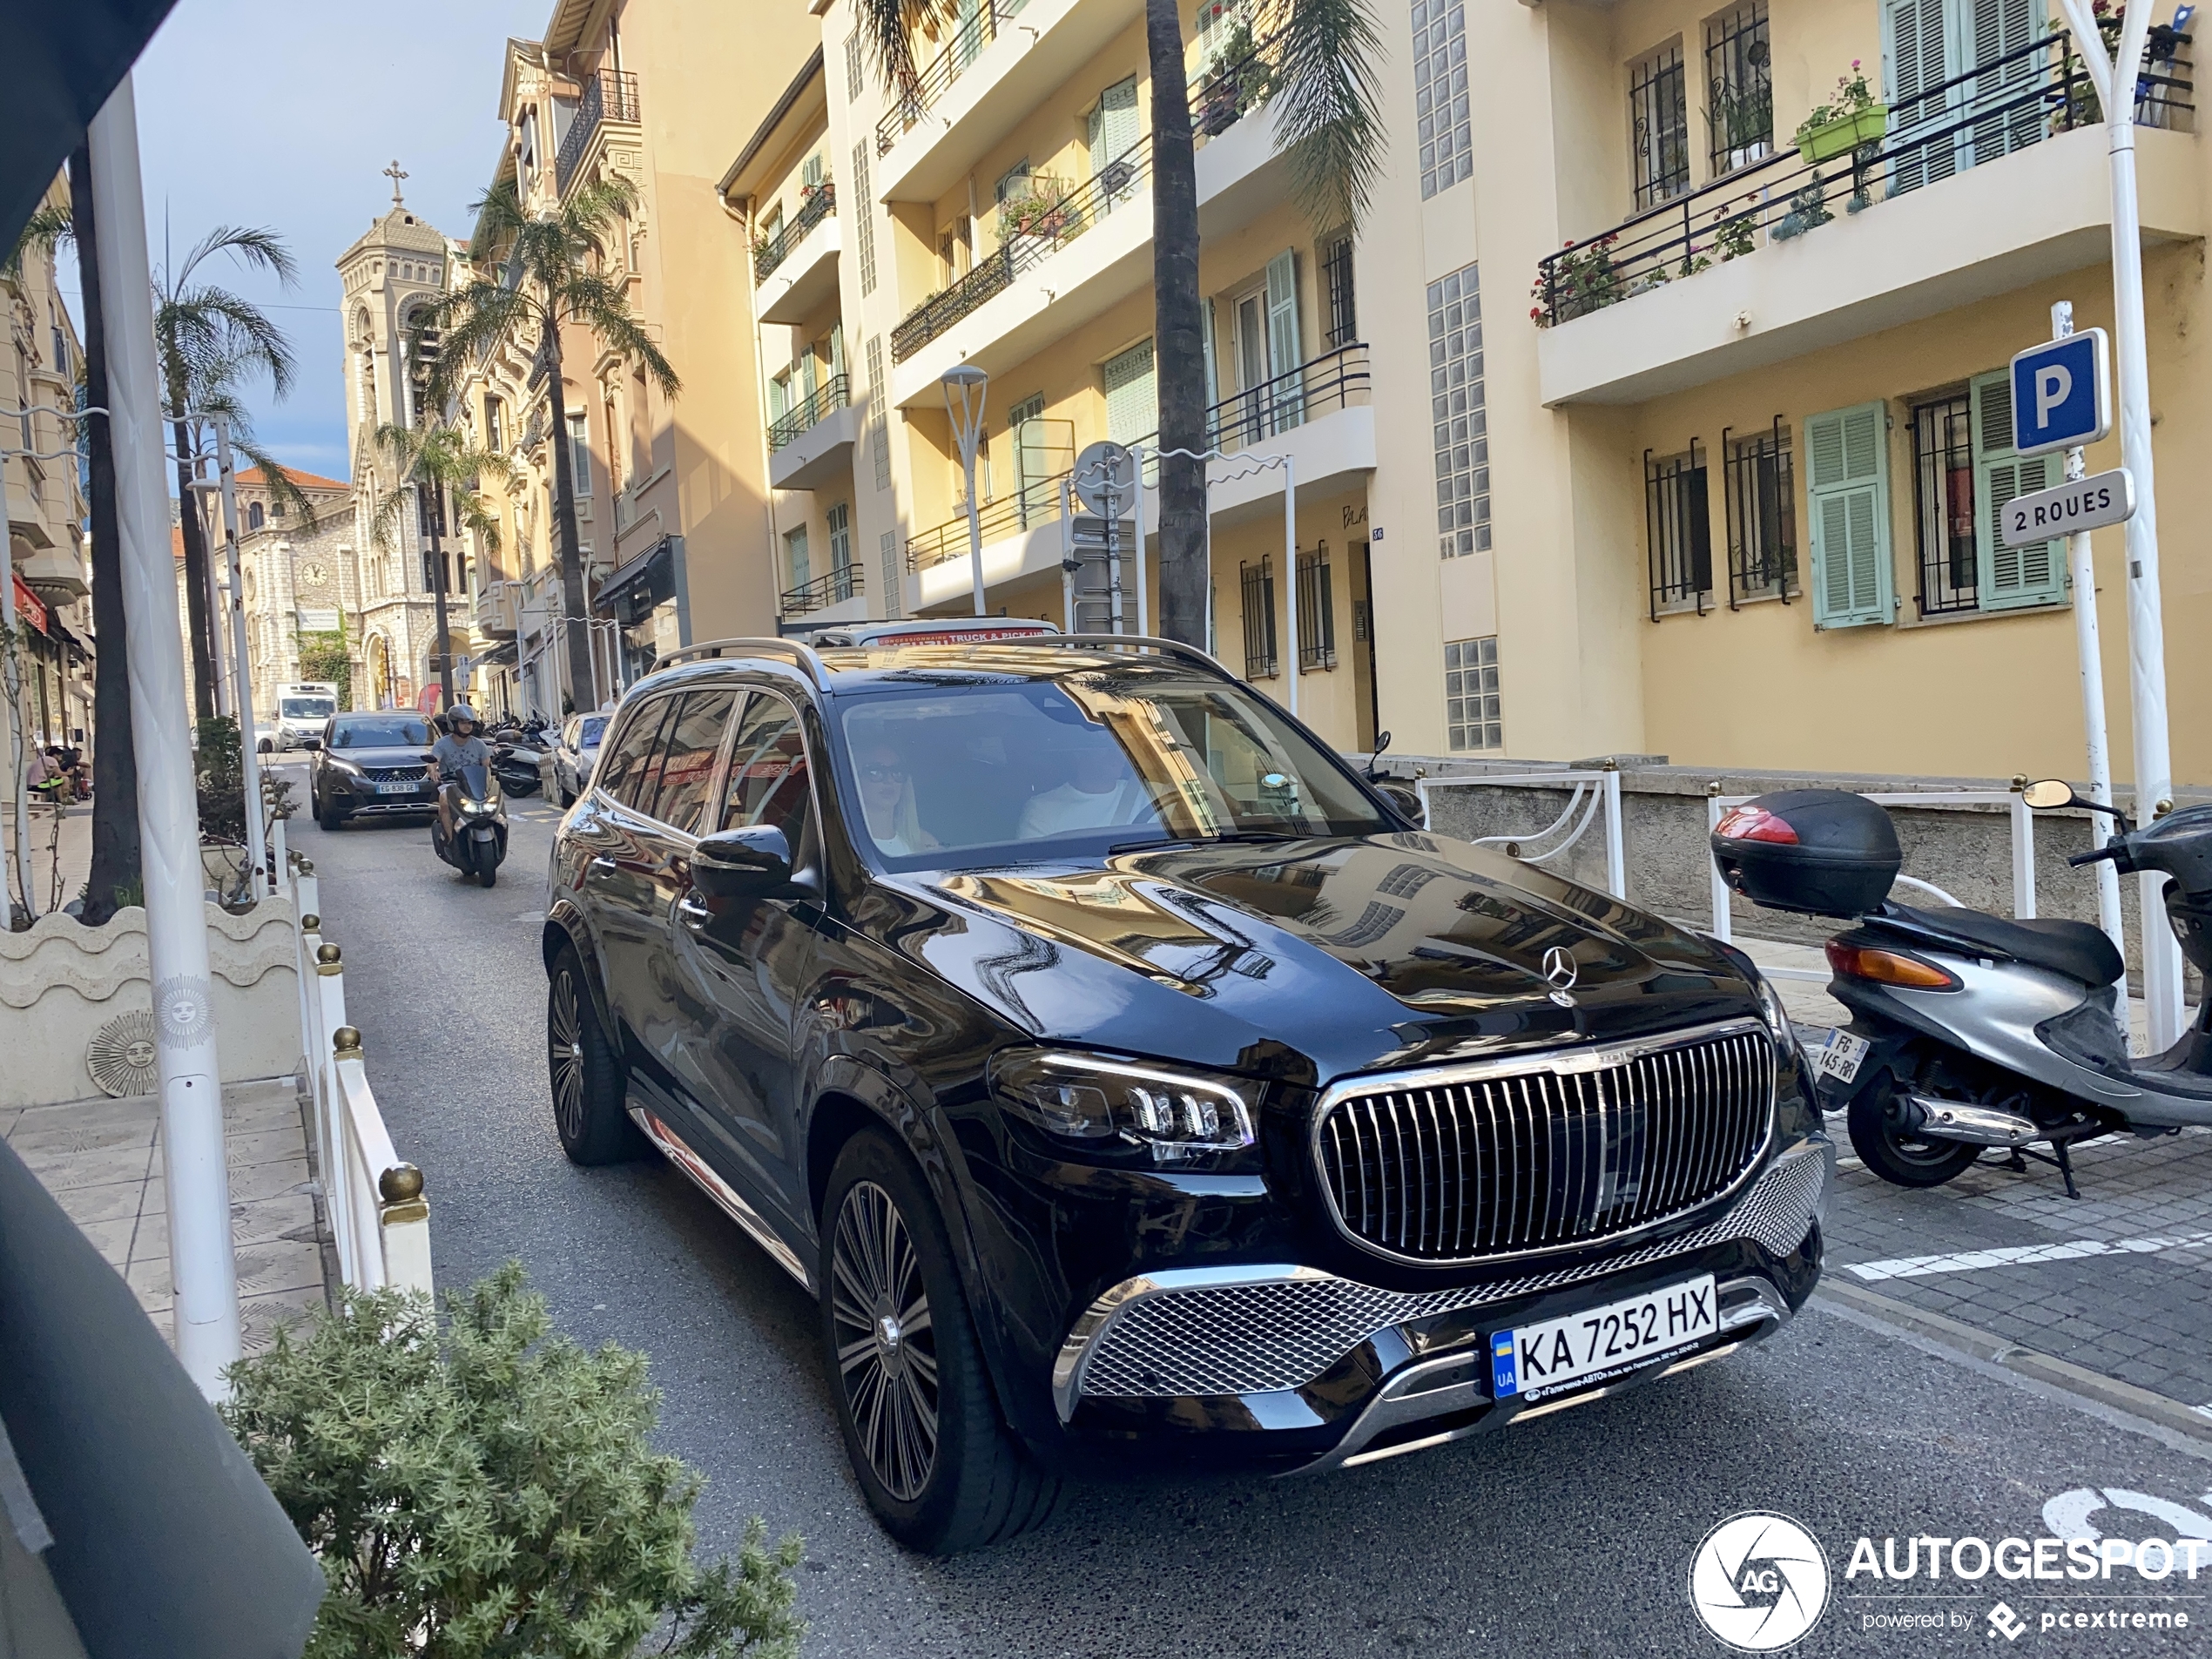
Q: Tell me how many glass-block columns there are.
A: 2